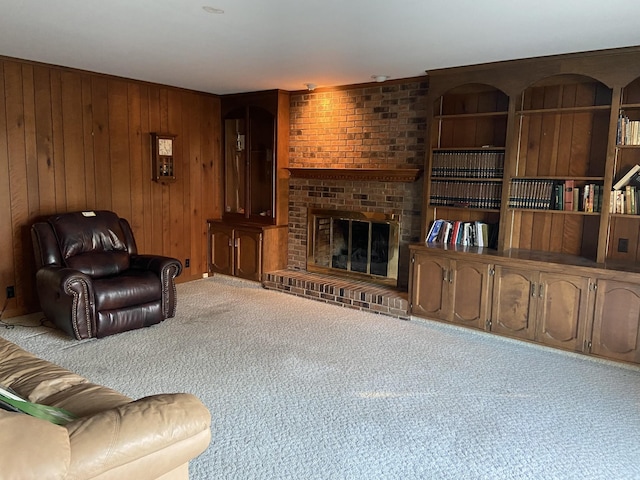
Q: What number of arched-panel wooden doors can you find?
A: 7